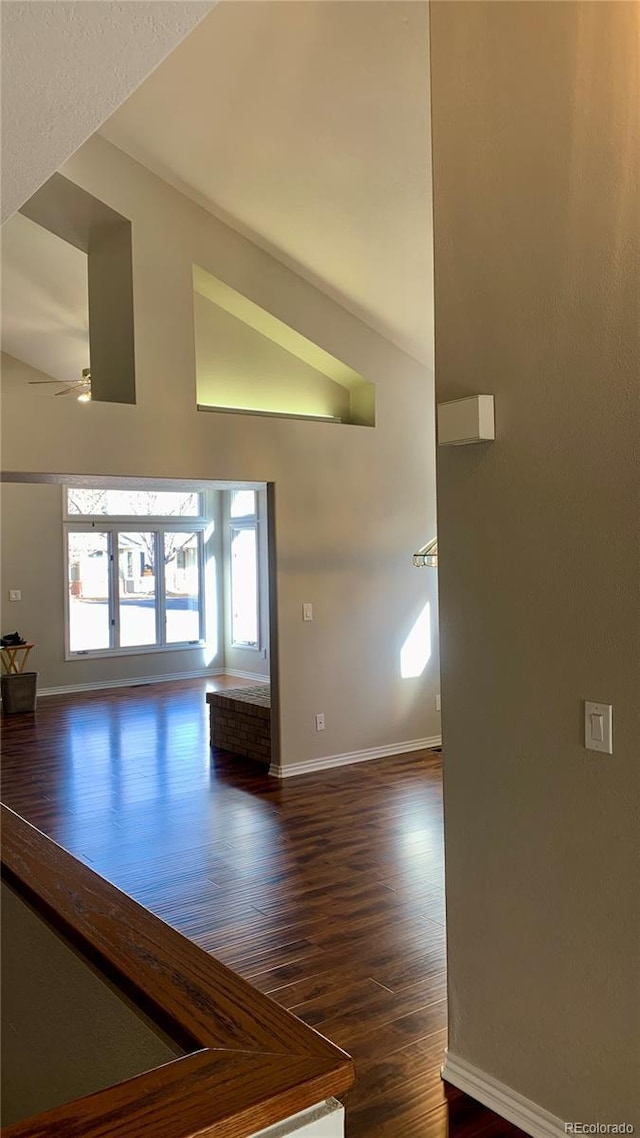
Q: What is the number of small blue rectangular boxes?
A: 0